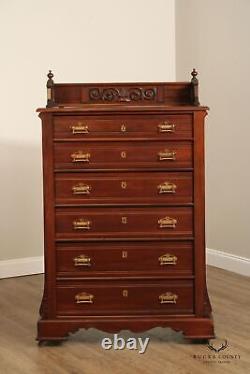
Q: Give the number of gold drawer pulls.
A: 12